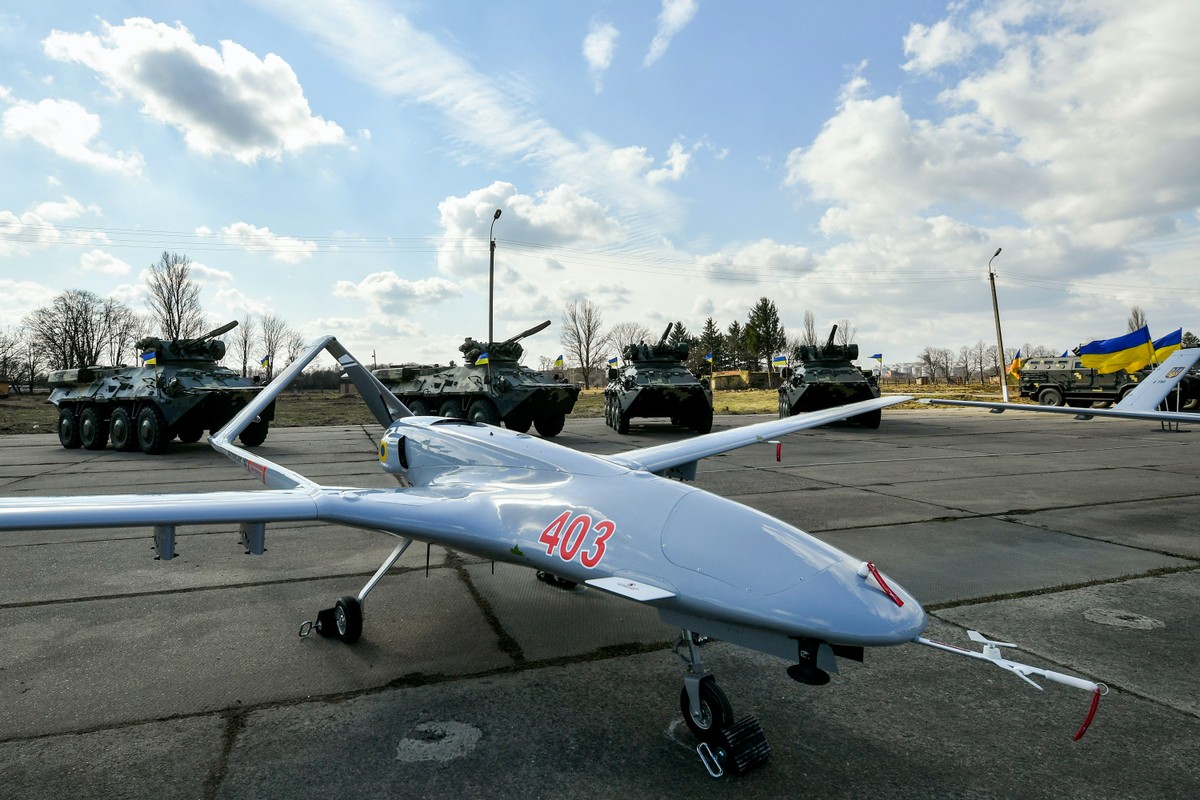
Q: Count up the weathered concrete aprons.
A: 1